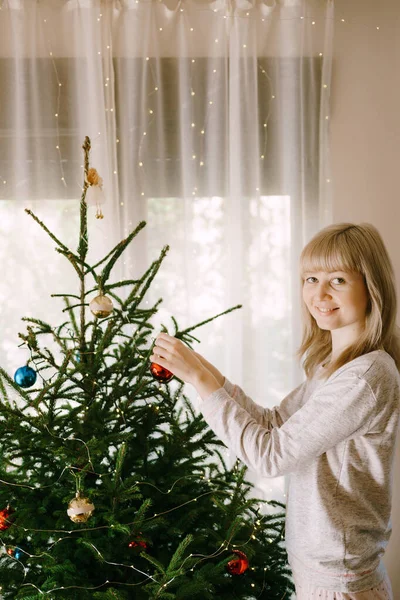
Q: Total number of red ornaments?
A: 4